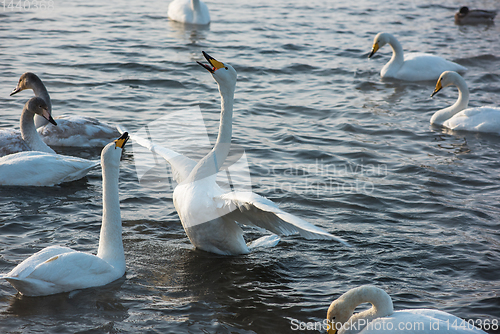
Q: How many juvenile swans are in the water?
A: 2